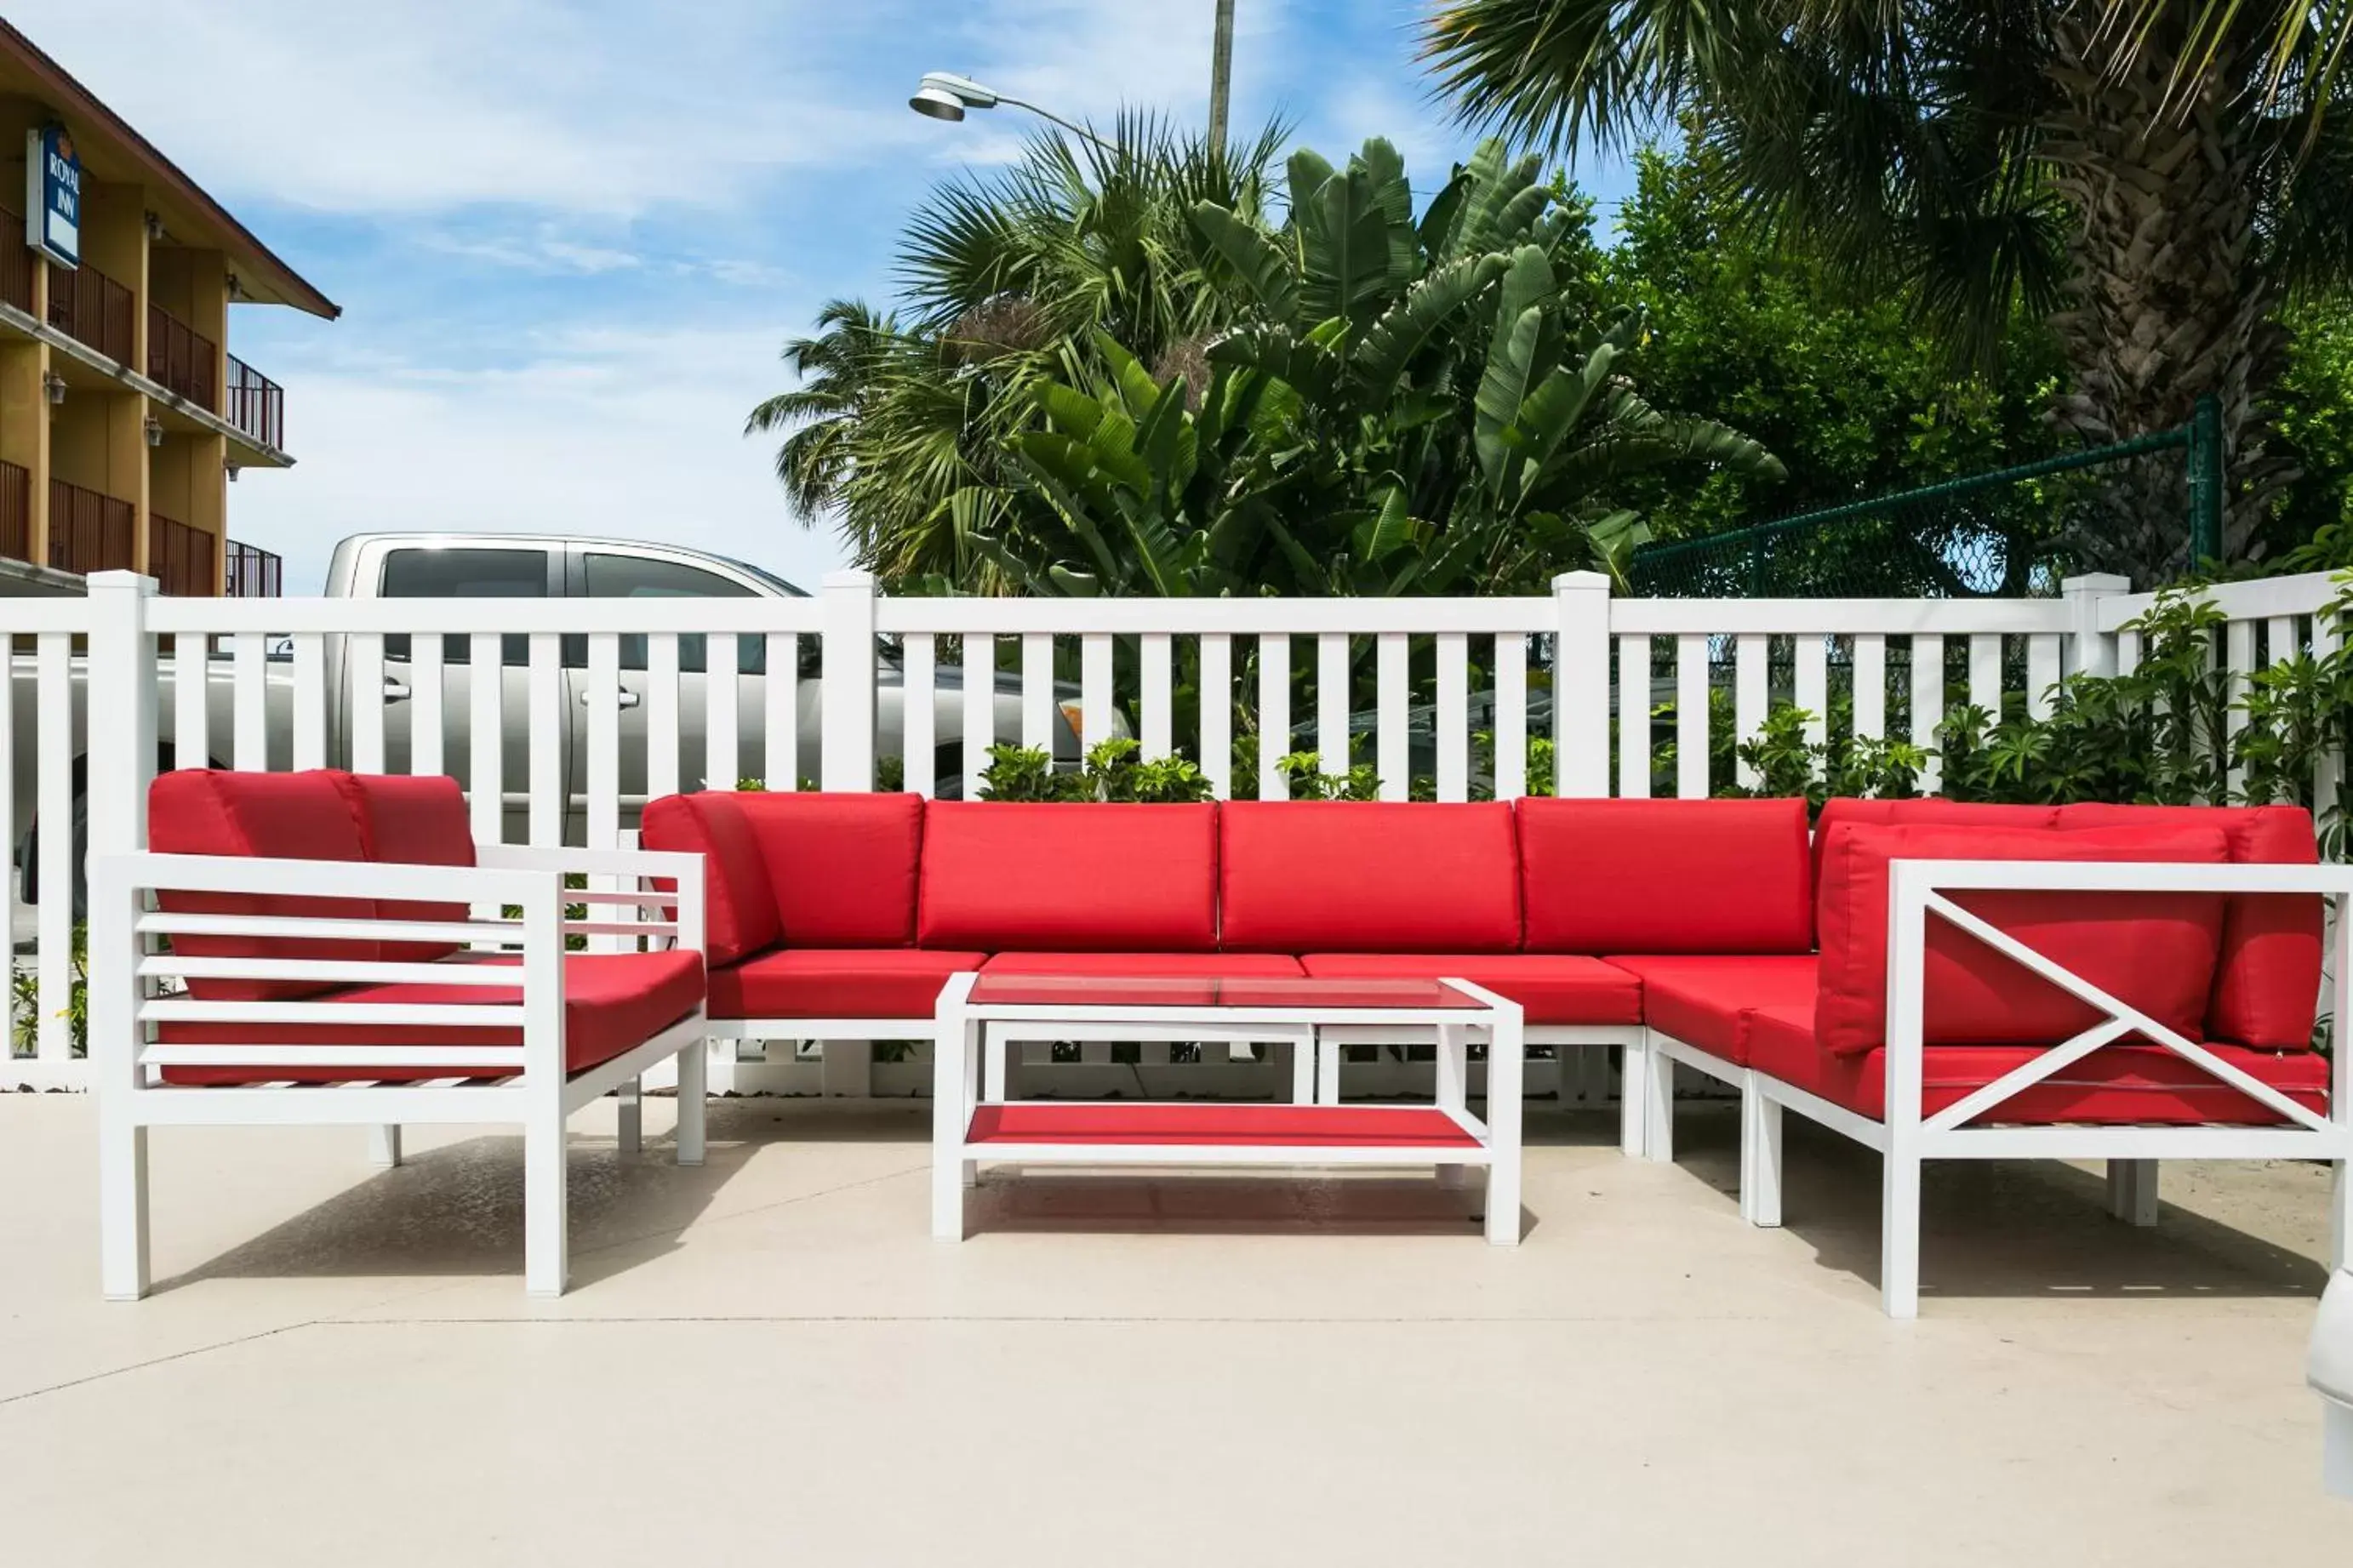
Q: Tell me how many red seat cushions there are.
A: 6